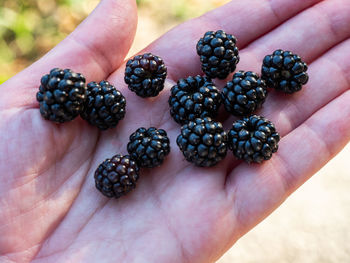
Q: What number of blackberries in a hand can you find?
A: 11